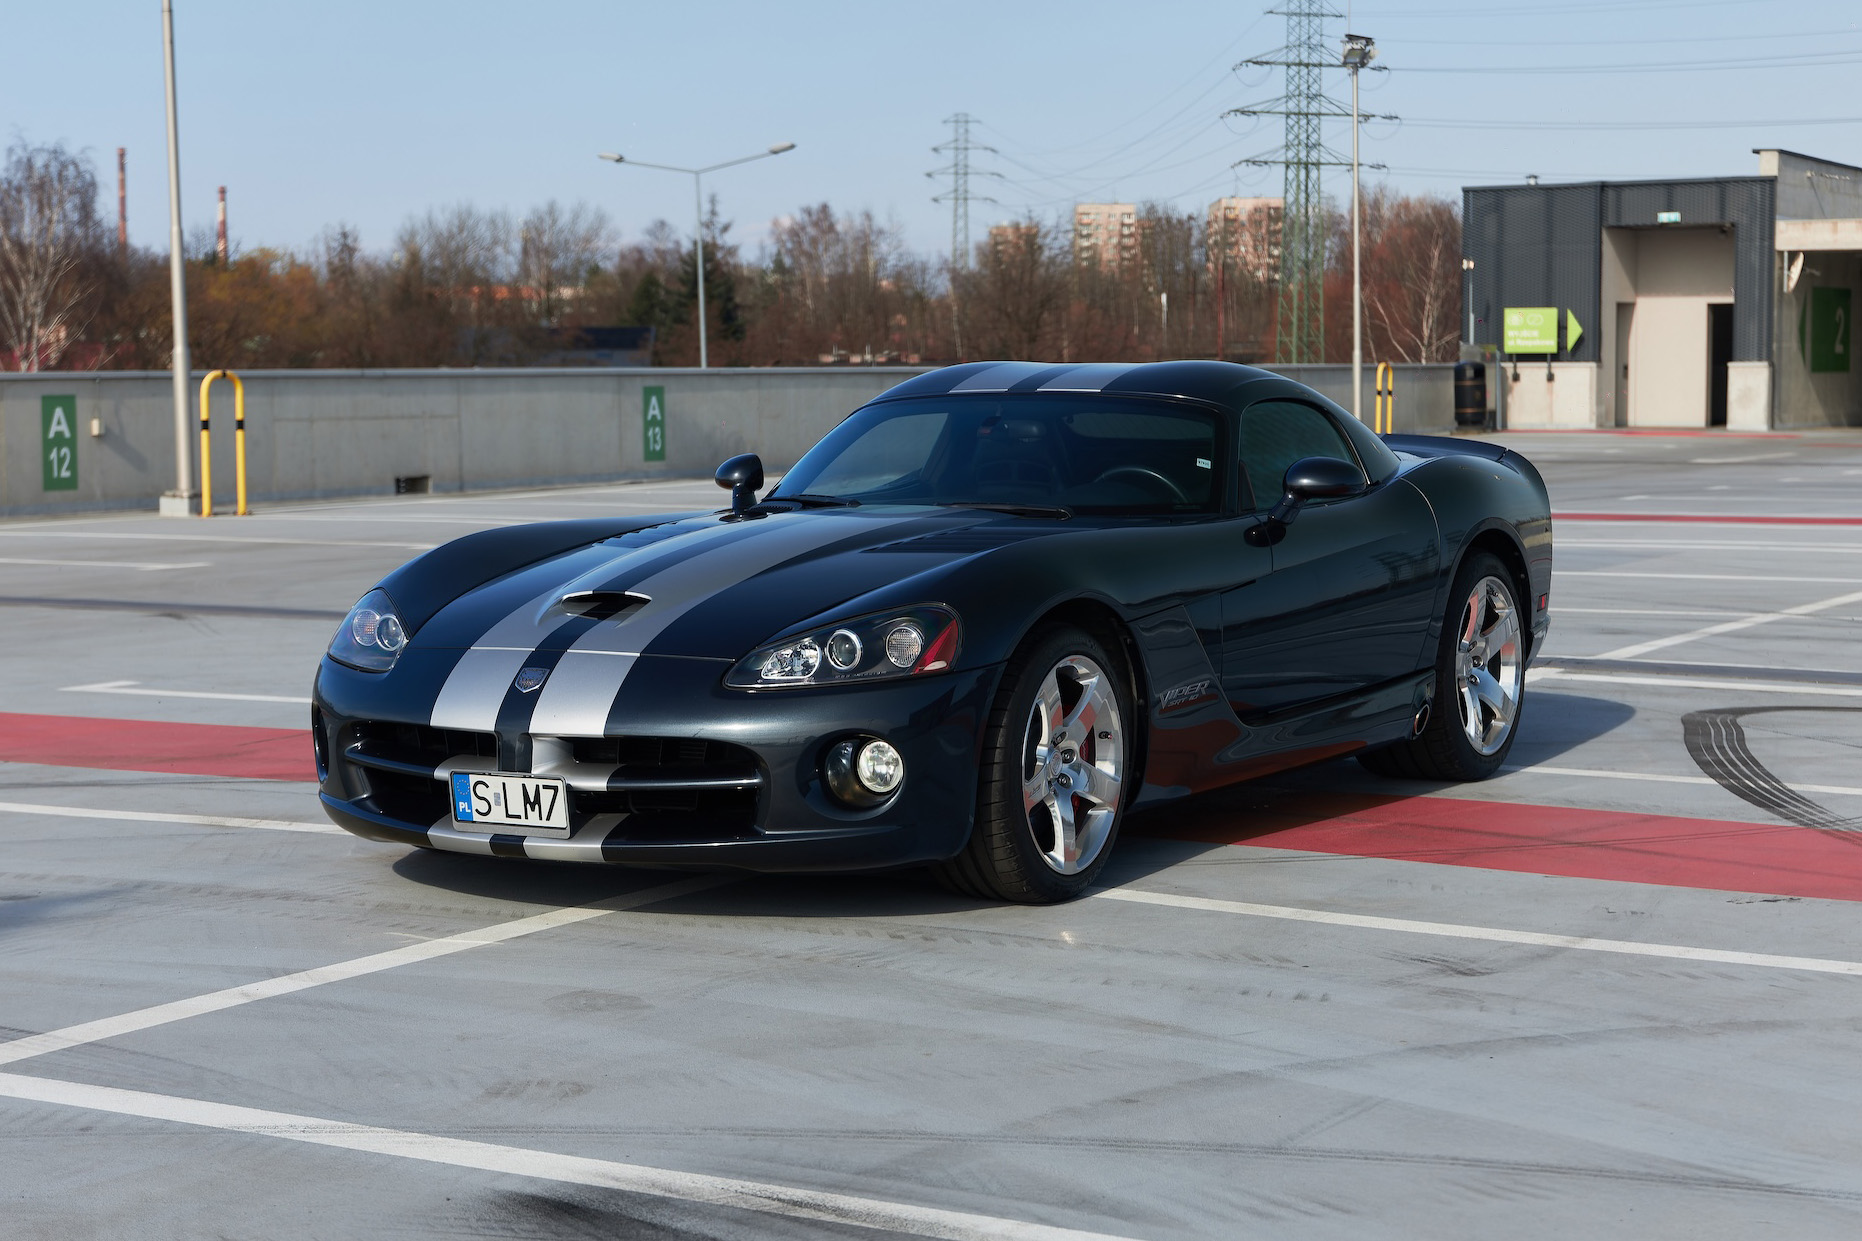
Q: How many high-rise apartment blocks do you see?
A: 3